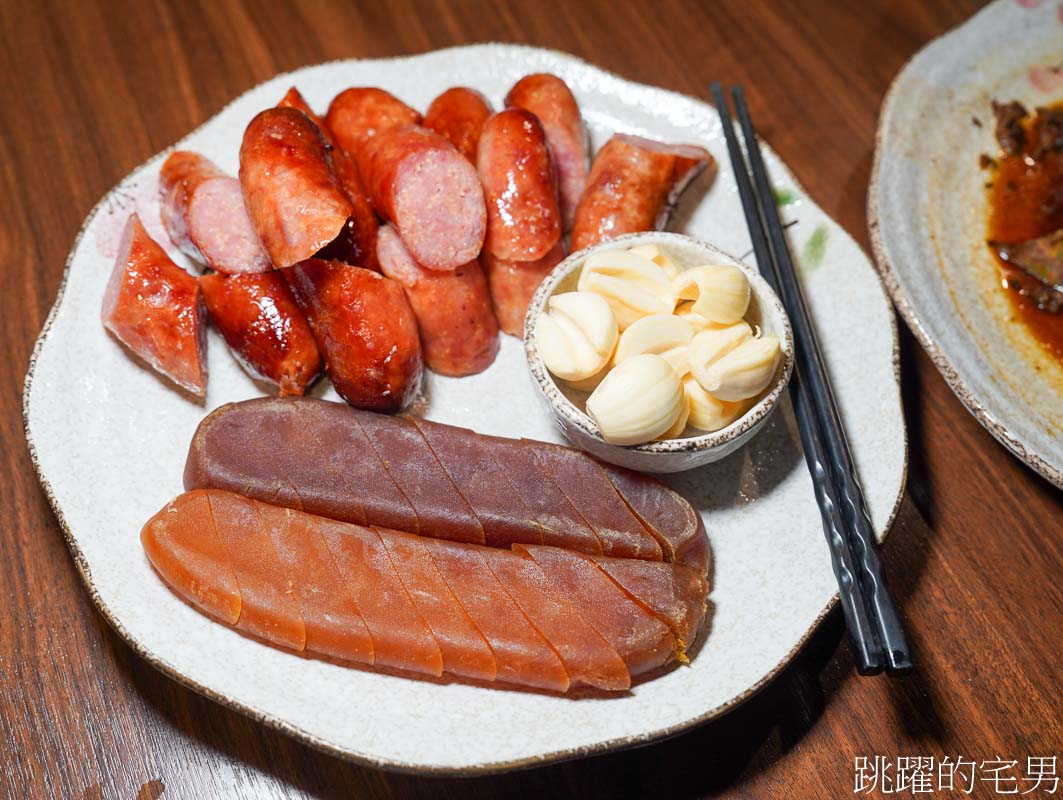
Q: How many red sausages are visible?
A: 14